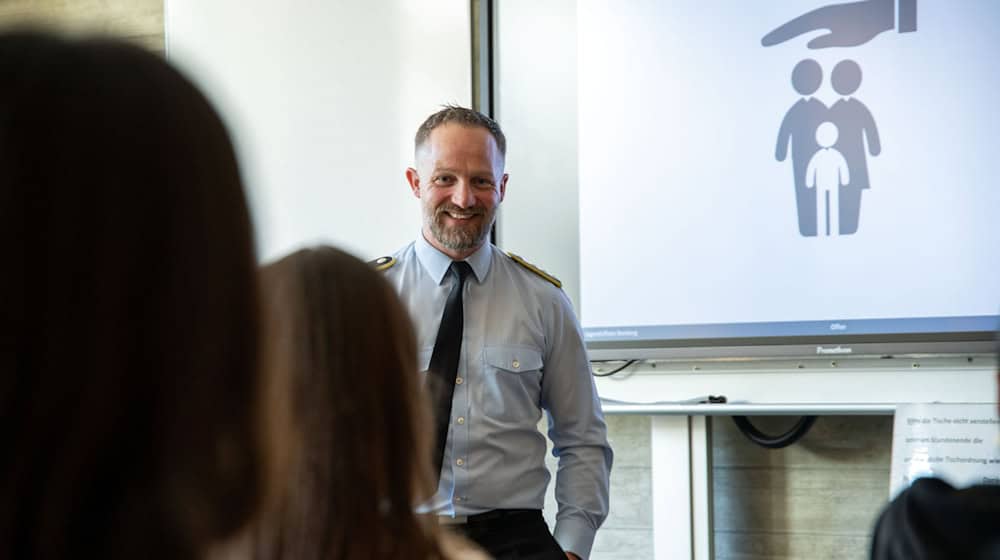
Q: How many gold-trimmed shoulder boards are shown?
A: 2